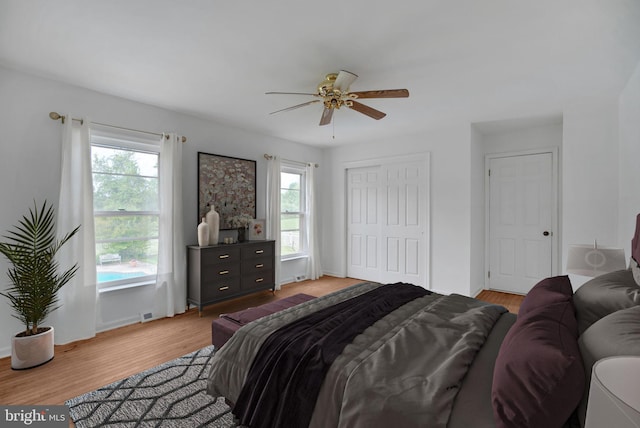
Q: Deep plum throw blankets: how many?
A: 1